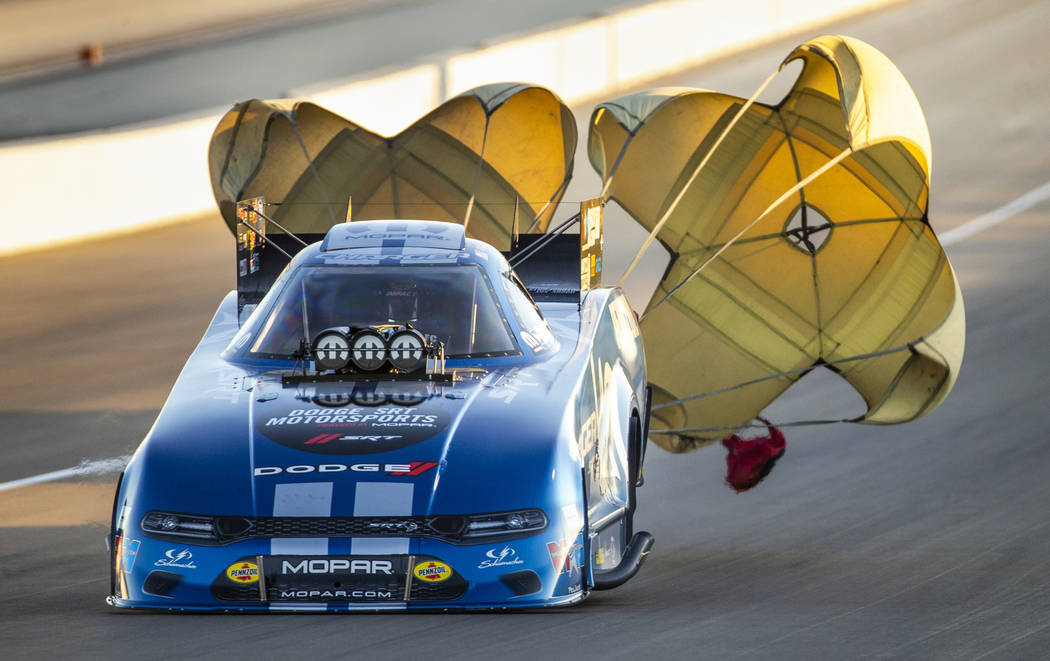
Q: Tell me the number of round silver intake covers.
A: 3